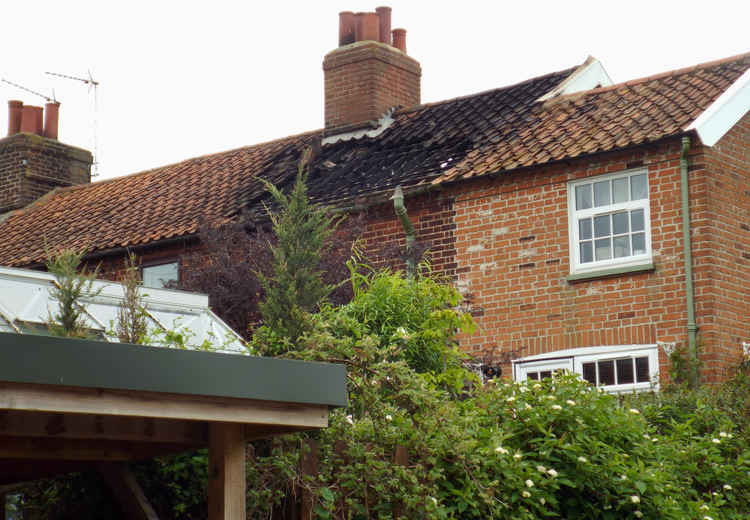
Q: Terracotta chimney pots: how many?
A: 7